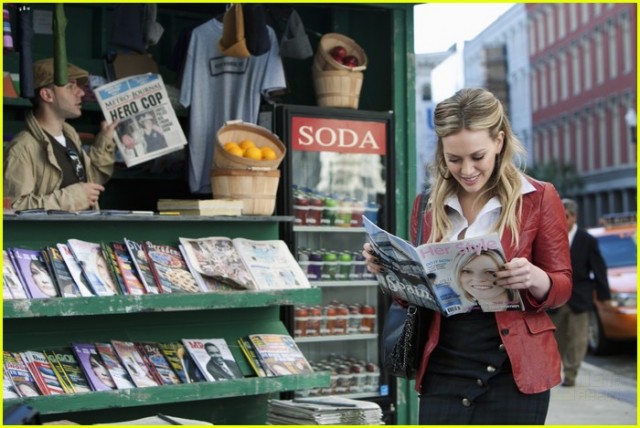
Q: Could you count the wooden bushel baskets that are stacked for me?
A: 4